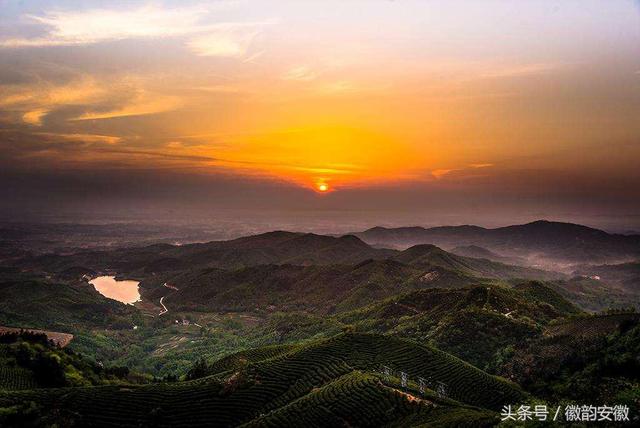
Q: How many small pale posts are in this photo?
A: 4